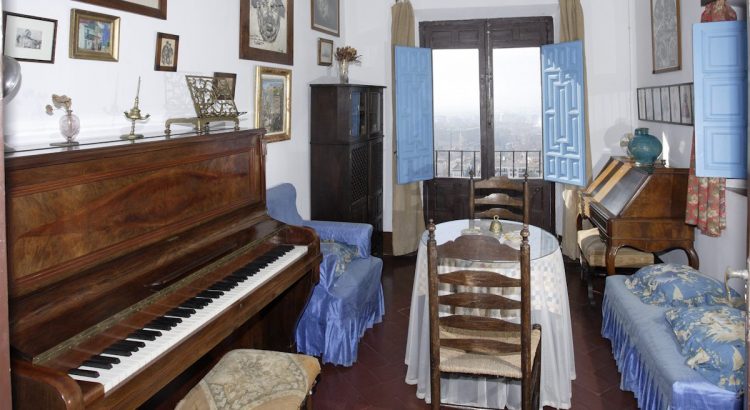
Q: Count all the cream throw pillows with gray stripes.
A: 0